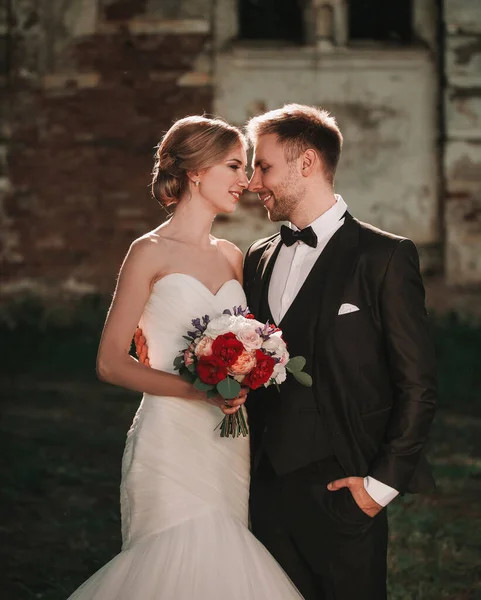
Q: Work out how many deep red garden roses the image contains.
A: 3